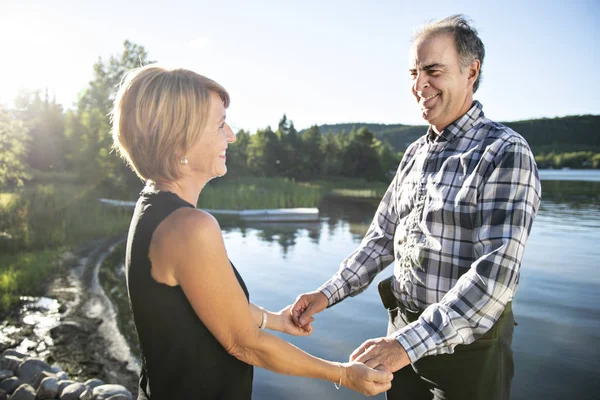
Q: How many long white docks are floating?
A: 1